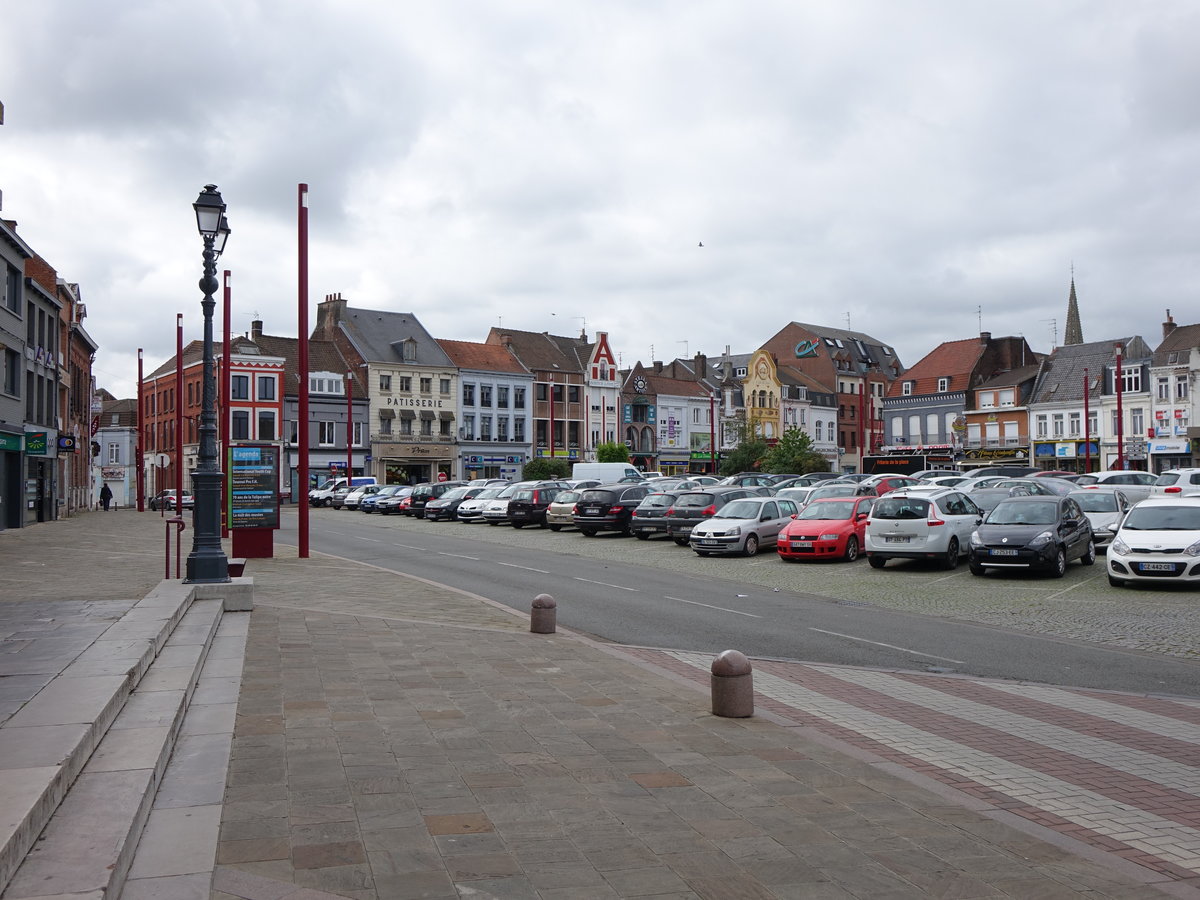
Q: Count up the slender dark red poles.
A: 11